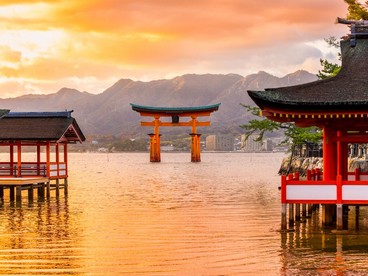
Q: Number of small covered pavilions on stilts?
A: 2